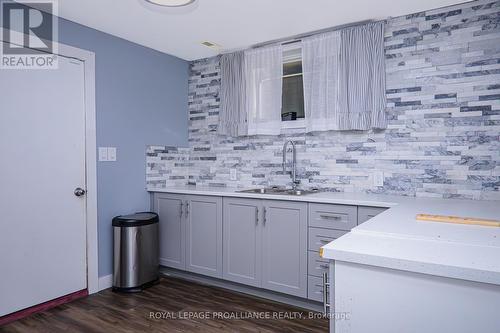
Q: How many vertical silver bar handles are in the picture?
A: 5